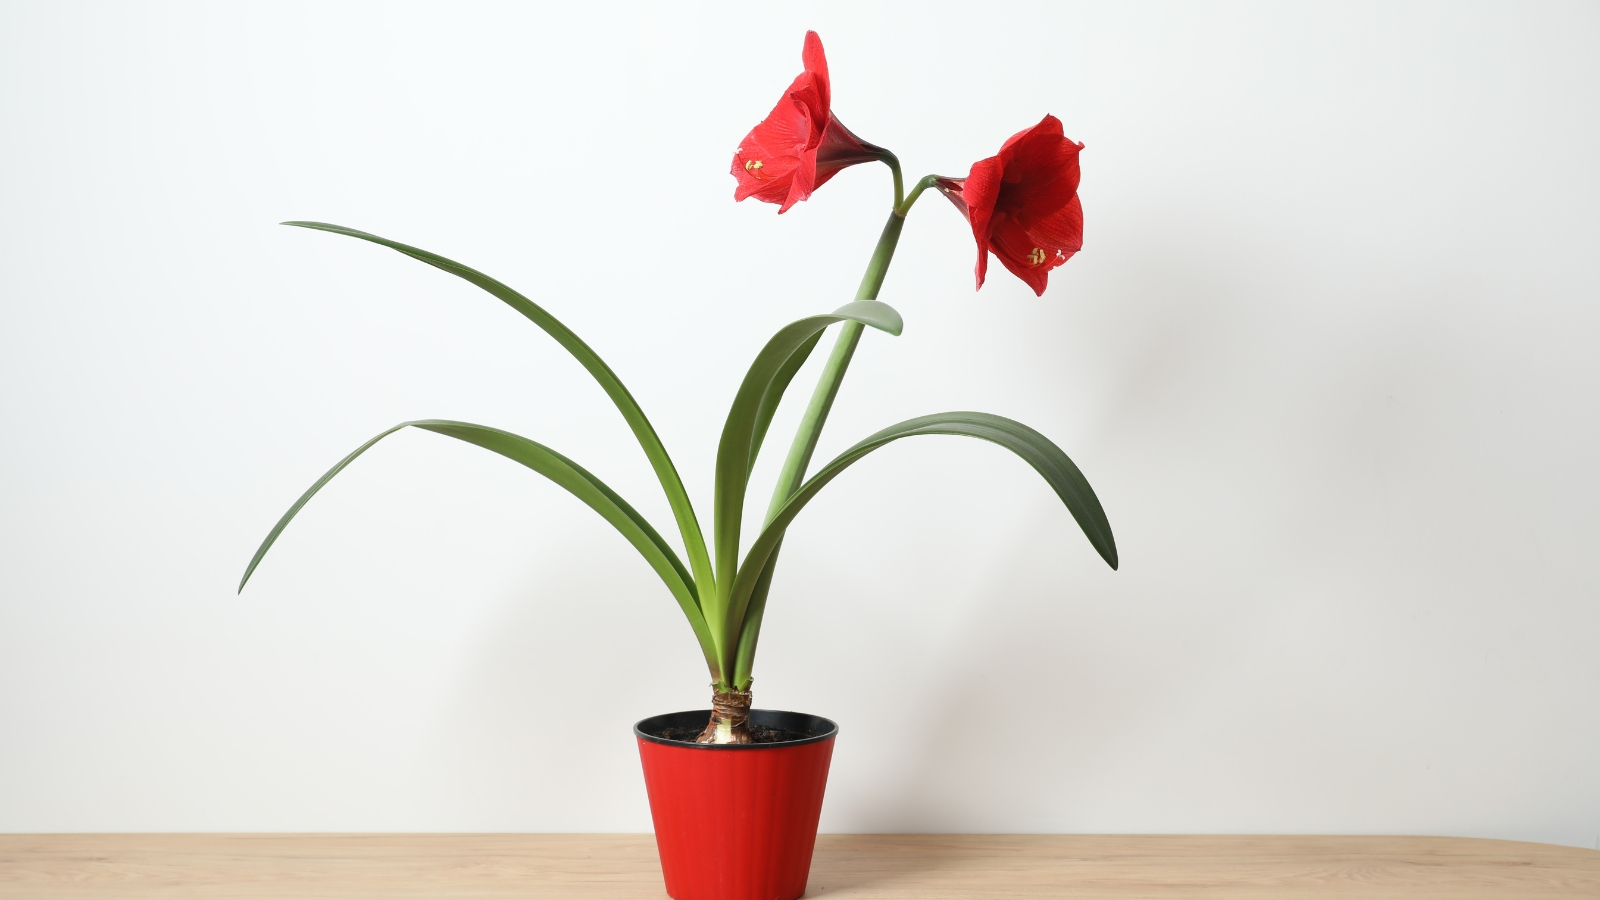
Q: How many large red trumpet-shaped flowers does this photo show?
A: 2